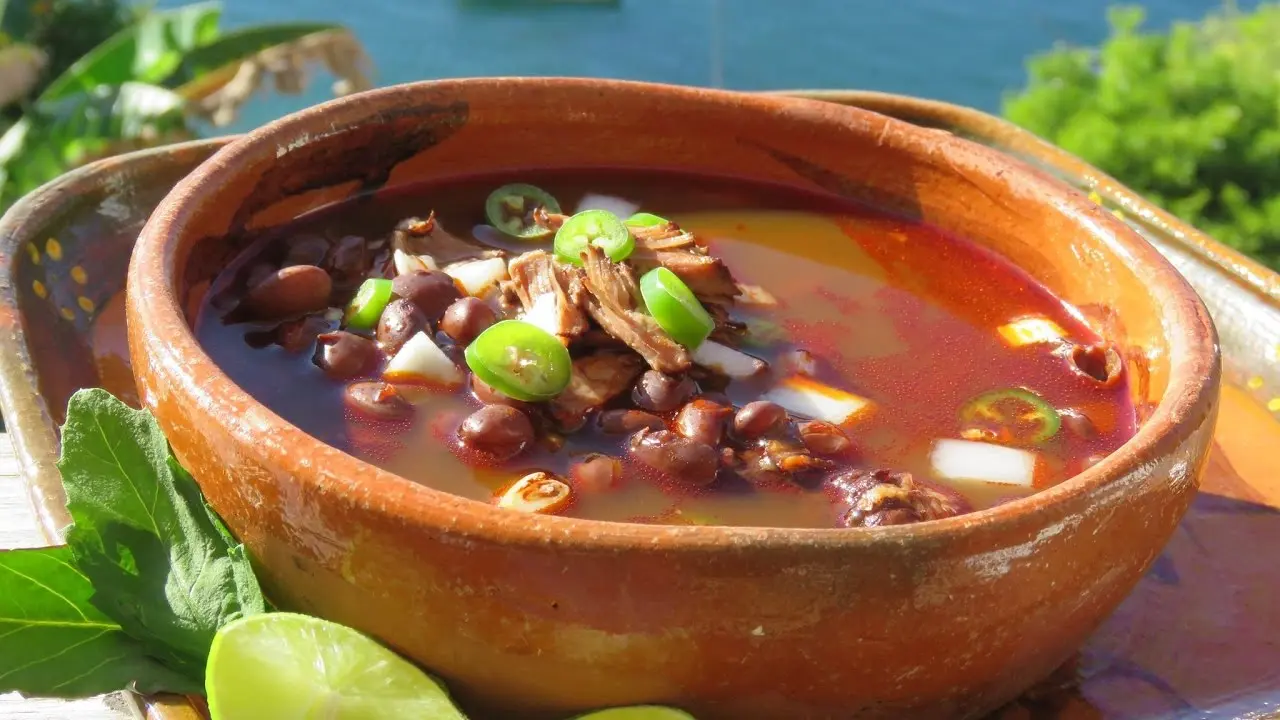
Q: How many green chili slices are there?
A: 7